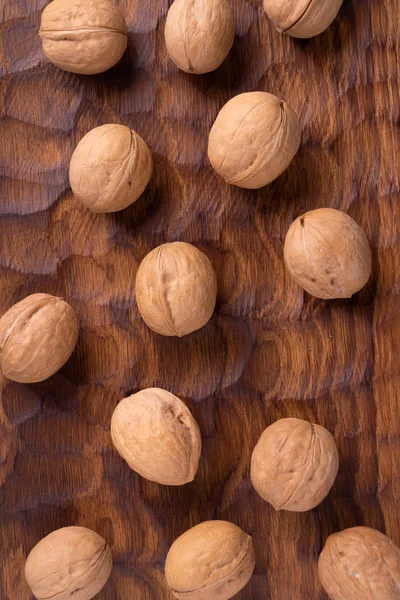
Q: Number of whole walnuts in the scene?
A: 13